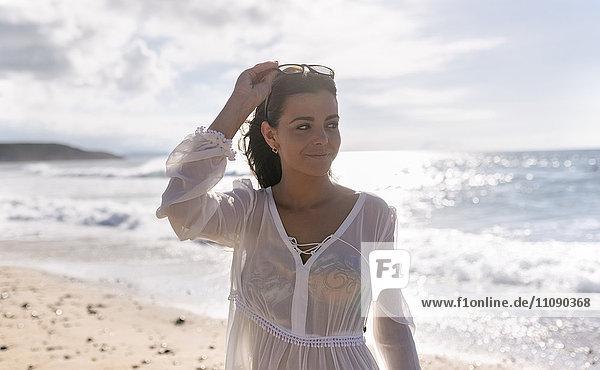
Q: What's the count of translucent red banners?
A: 0